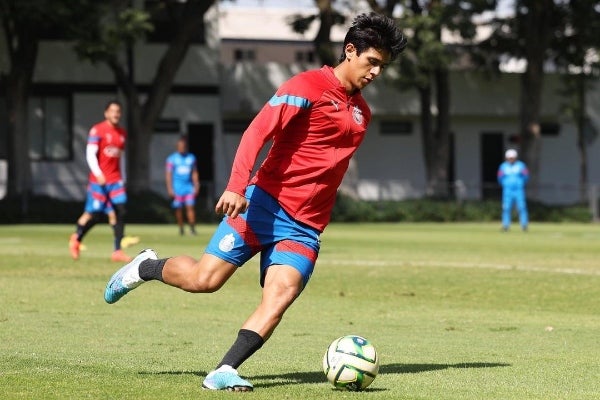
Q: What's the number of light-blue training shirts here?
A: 2